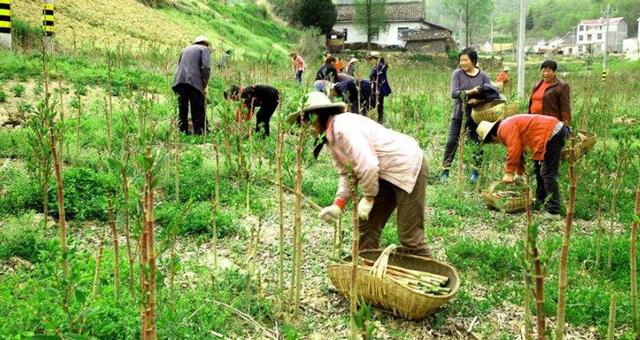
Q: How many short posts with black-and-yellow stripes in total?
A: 2